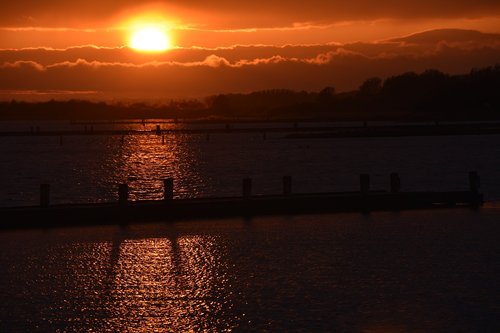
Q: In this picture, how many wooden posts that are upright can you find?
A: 8